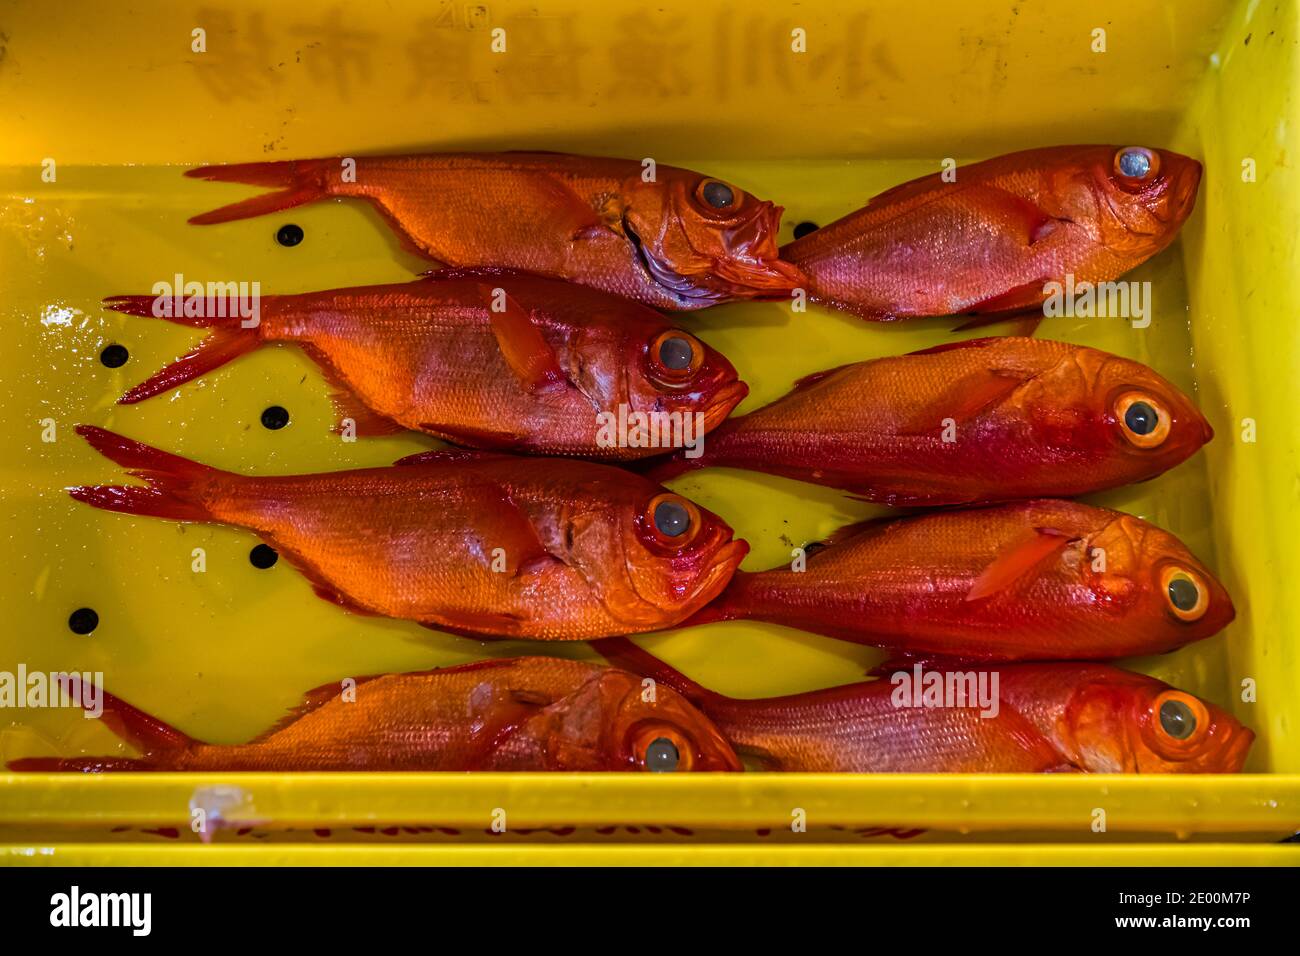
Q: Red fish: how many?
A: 8